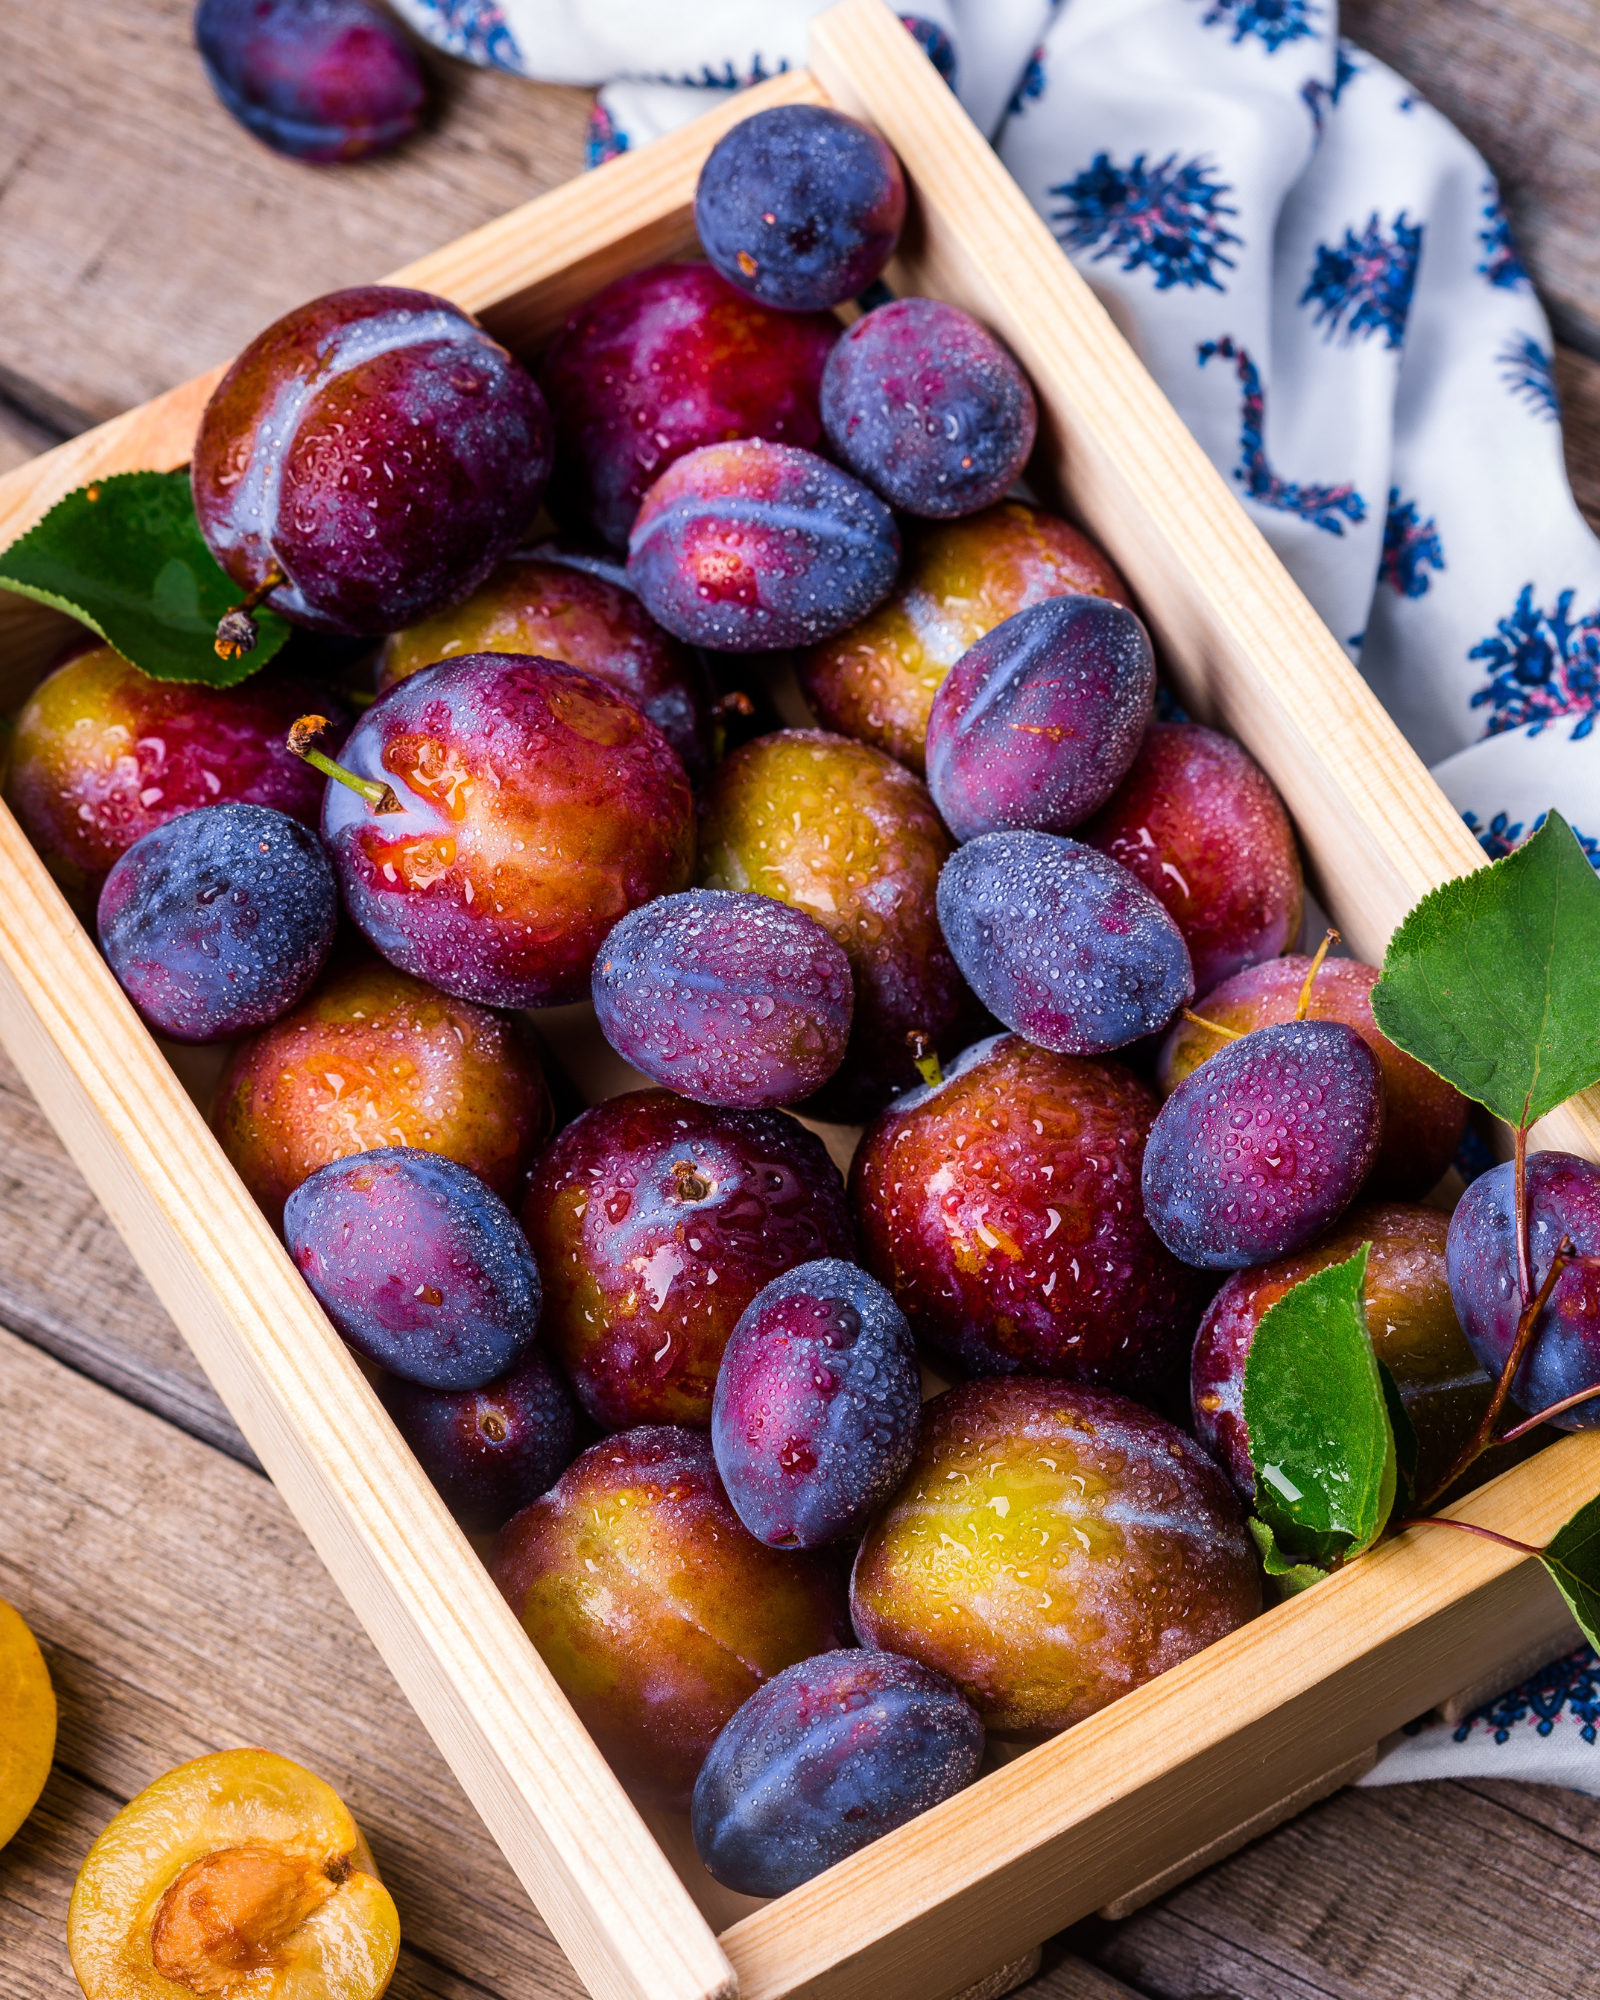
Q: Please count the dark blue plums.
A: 14